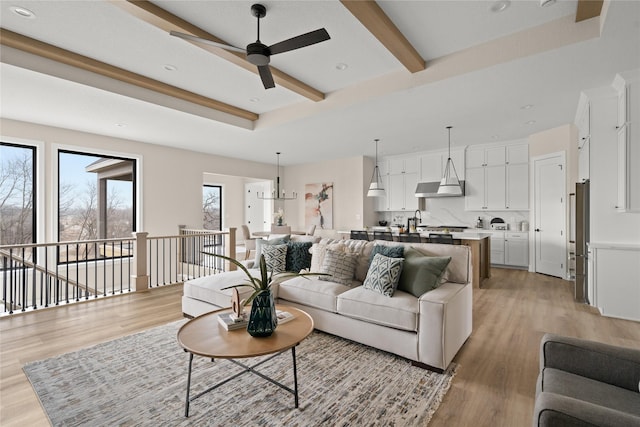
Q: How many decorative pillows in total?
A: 8